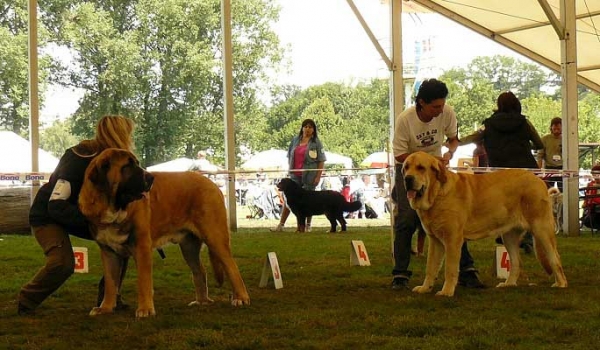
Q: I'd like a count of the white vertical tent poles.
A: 4